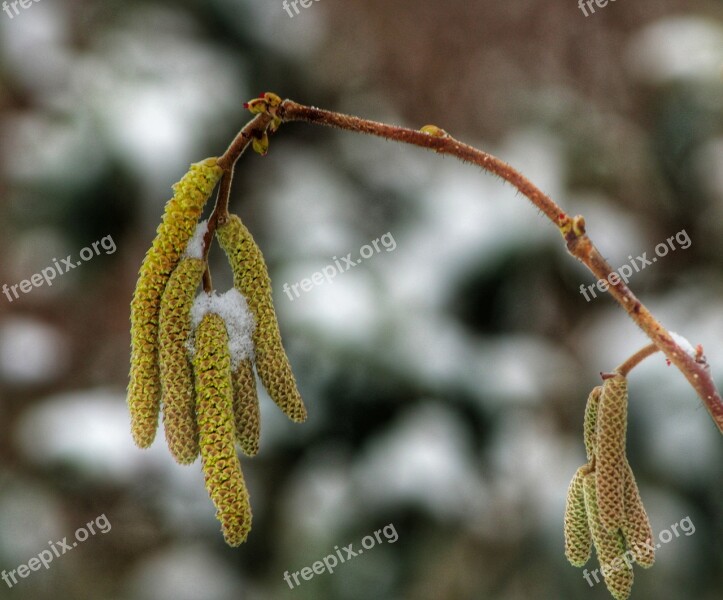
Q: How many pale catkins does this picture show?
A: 5